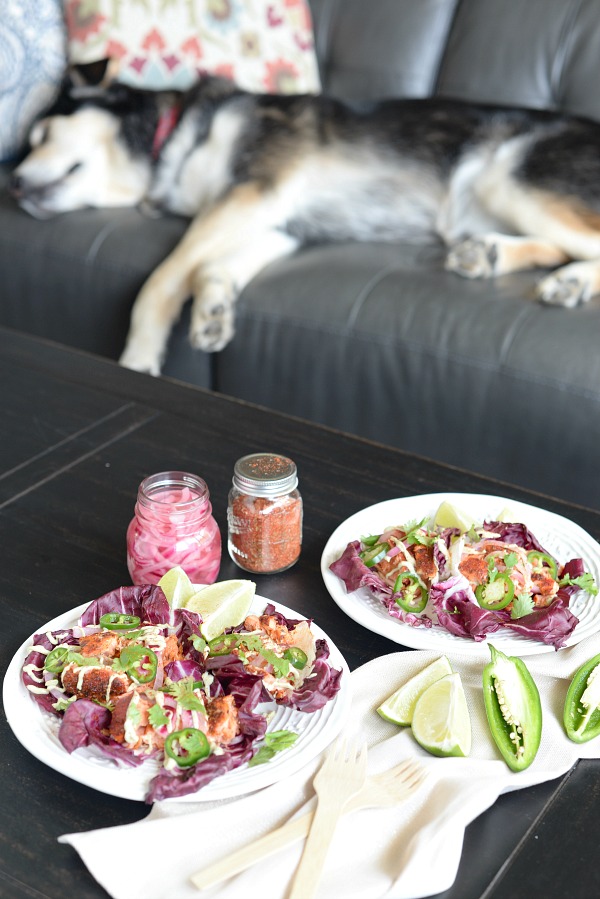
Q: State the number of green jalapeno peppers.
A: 2